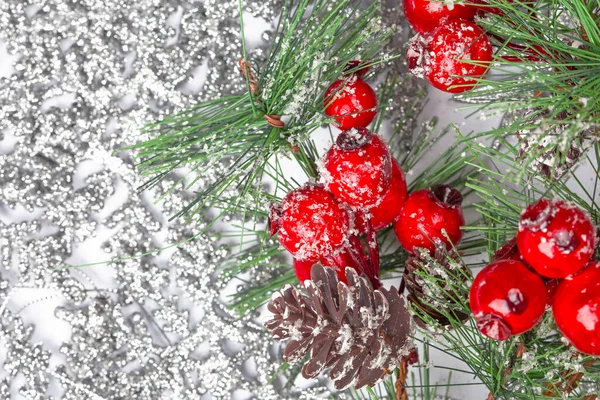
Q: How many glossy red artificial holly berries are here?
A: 11